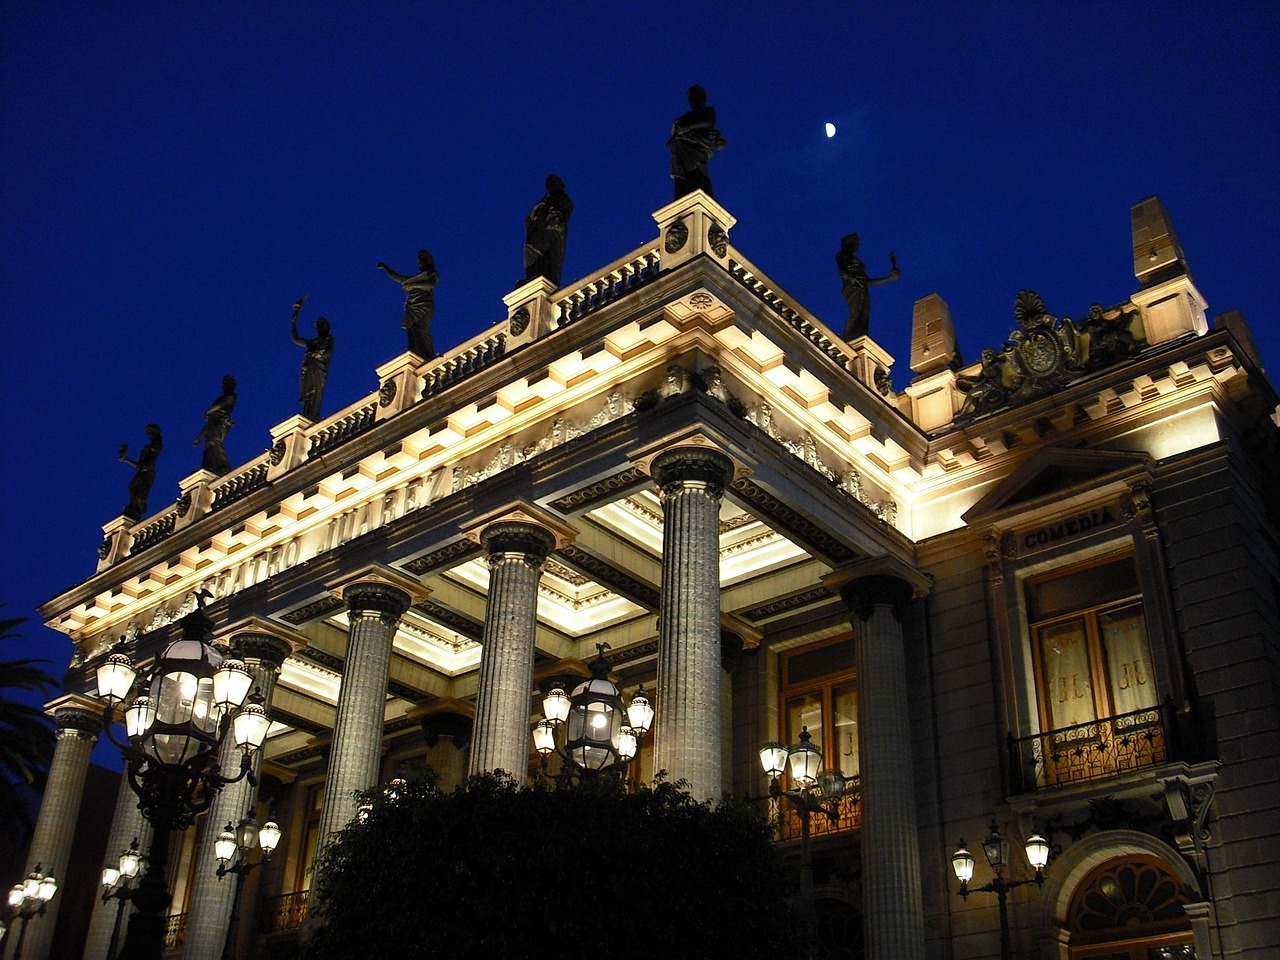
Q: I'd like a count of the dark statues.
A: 7